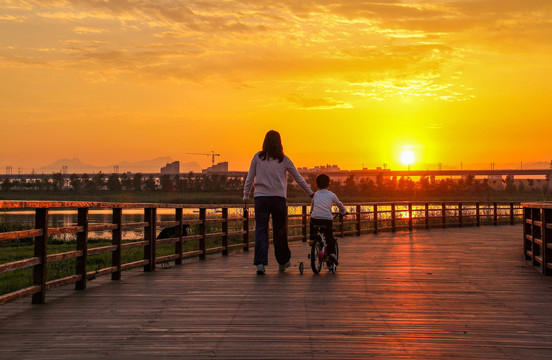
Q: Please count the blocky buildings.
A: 2